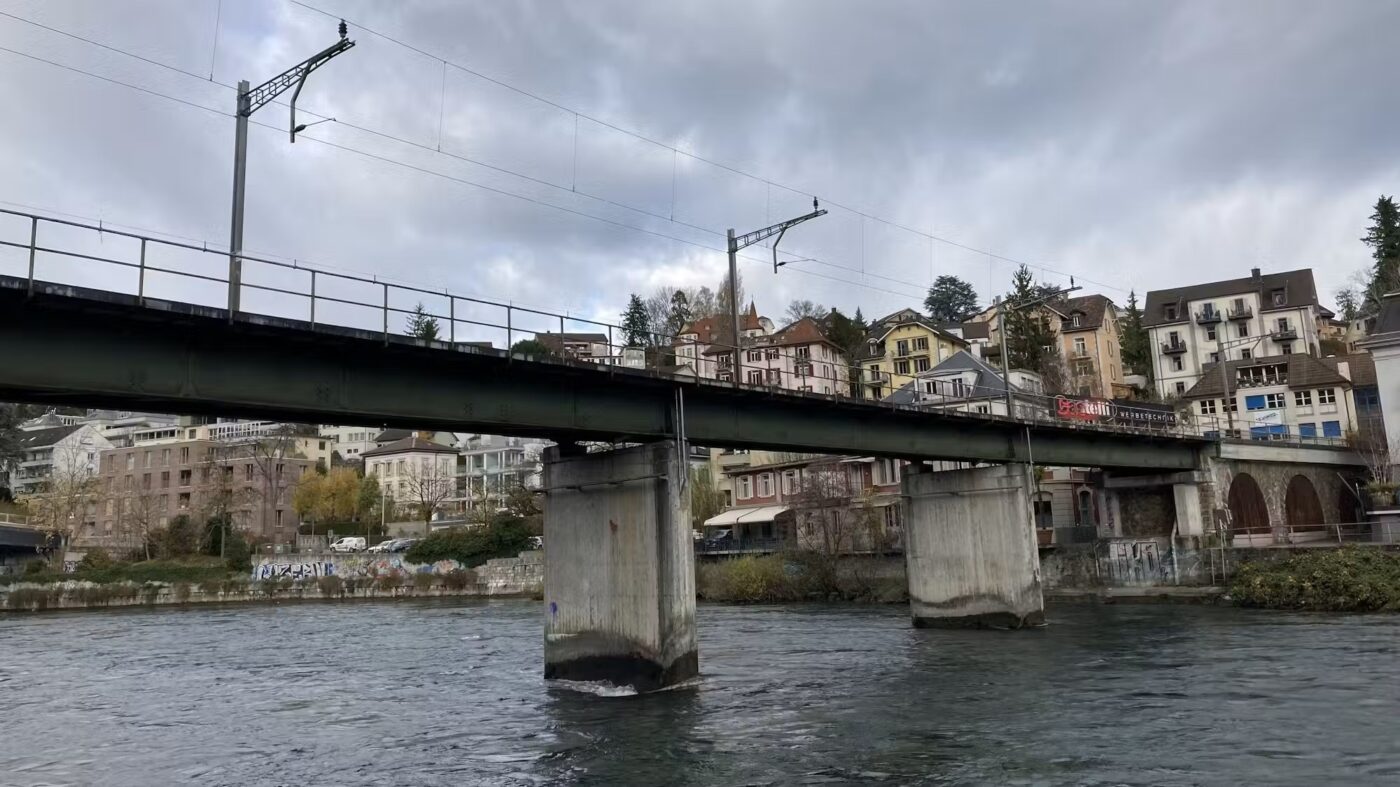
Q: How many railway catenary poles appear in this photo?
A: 4